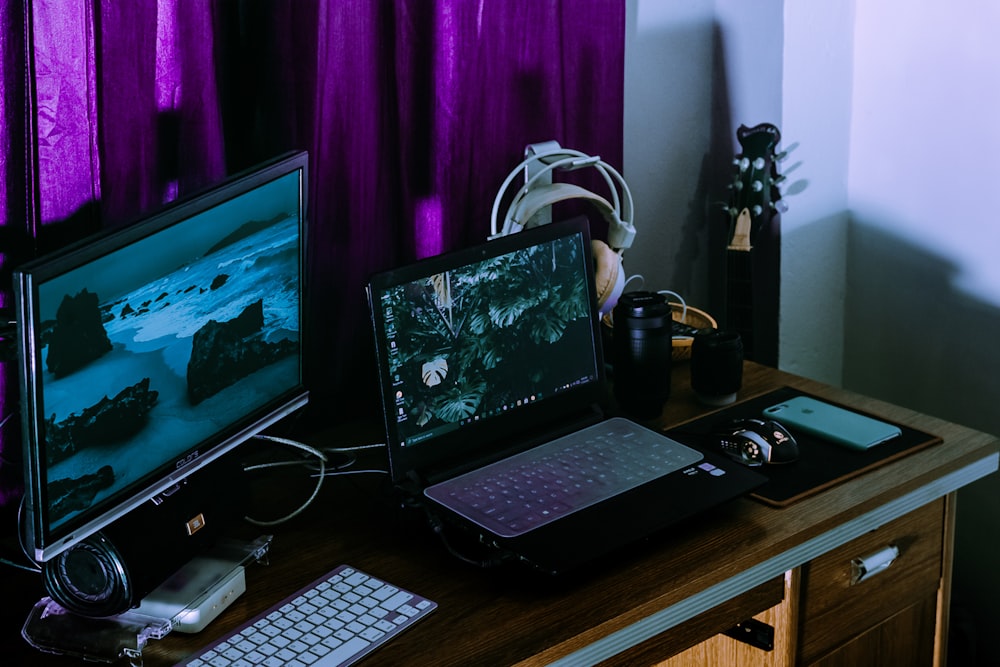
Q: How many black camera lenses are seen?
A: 2